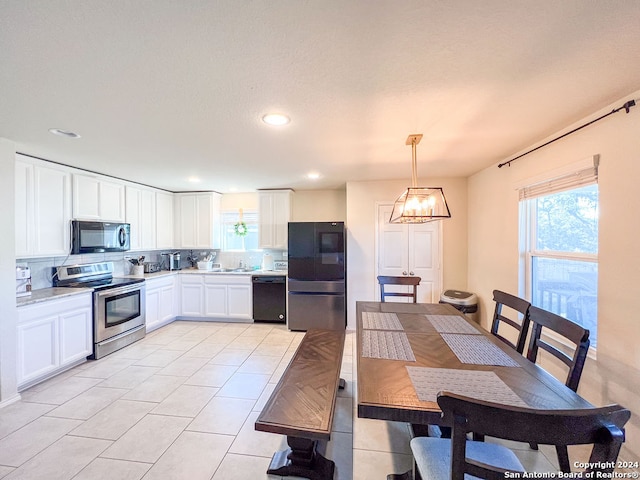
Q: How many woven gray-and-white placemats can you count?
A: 5